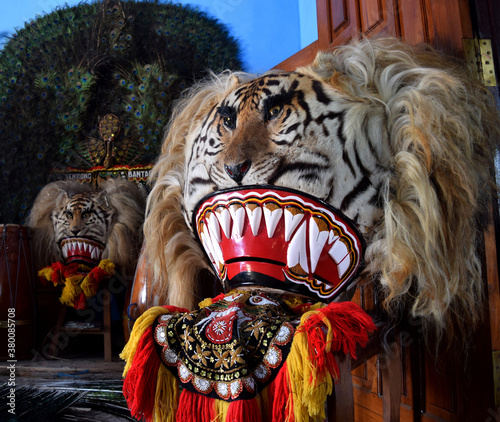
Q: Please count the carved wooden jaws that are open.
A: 2